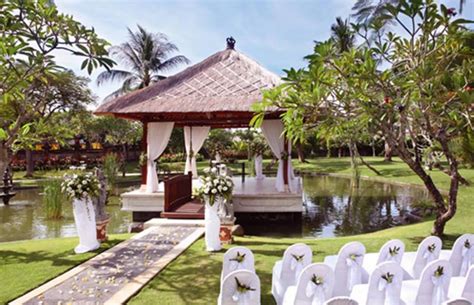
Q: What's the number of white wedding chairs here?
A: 13